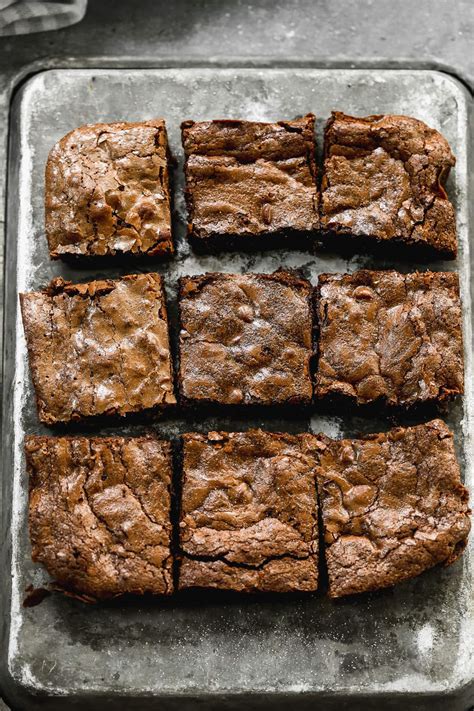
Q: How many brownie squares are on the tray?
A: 9